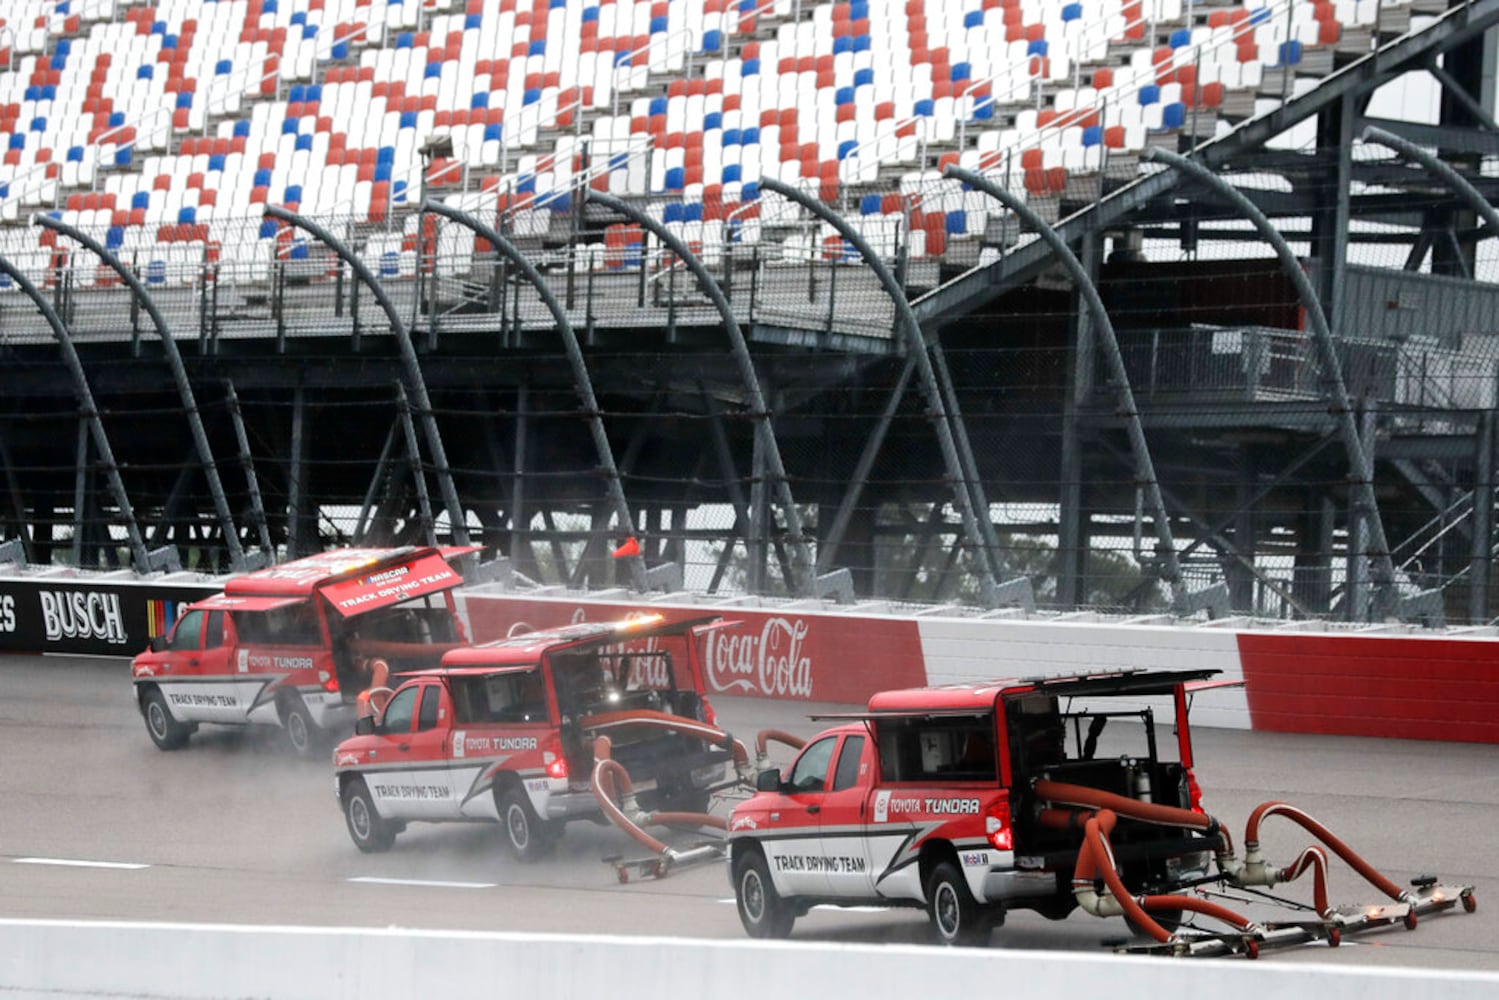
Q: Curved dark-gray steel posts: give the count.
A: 9